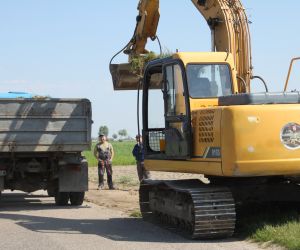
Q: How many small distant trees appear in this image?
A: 3